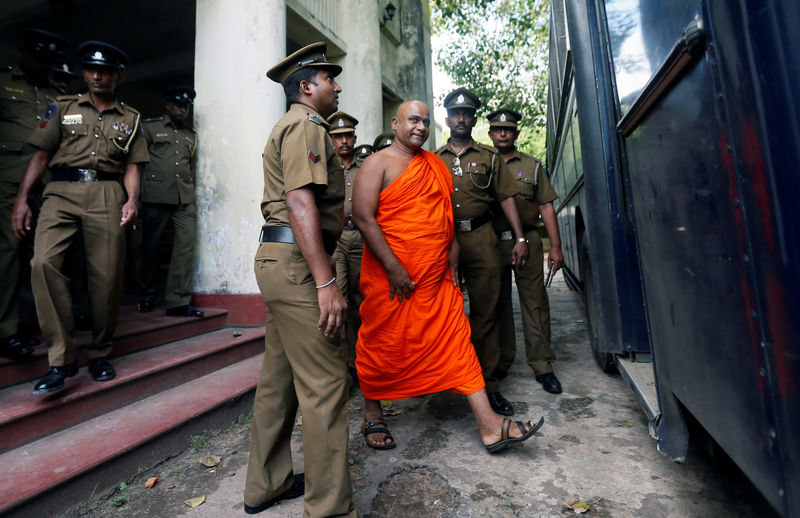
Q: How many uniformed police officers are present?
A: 10